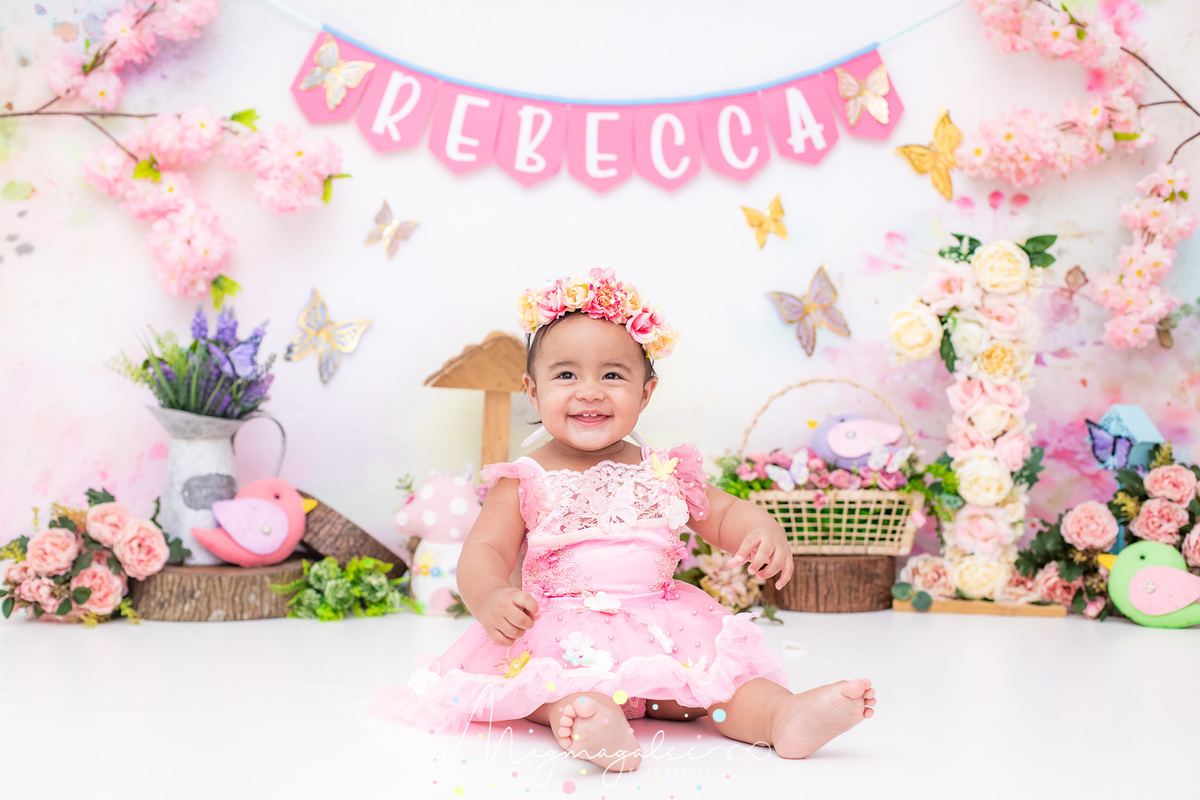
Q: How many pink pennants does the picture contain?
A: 9